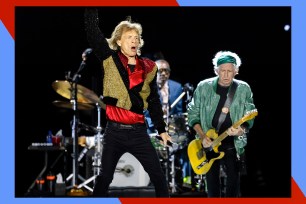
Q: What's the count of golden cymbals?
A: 2